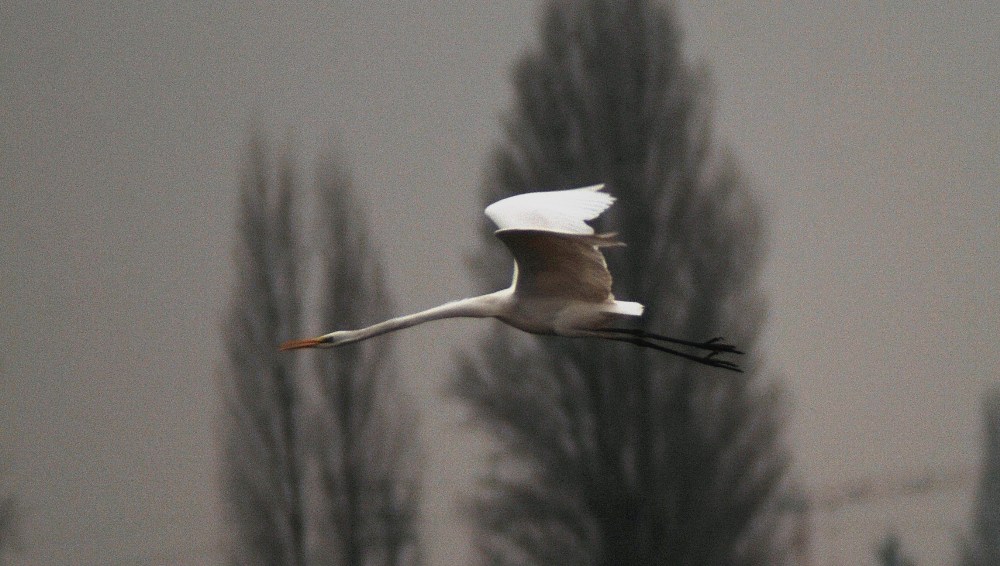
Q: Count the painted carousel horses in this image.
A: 0